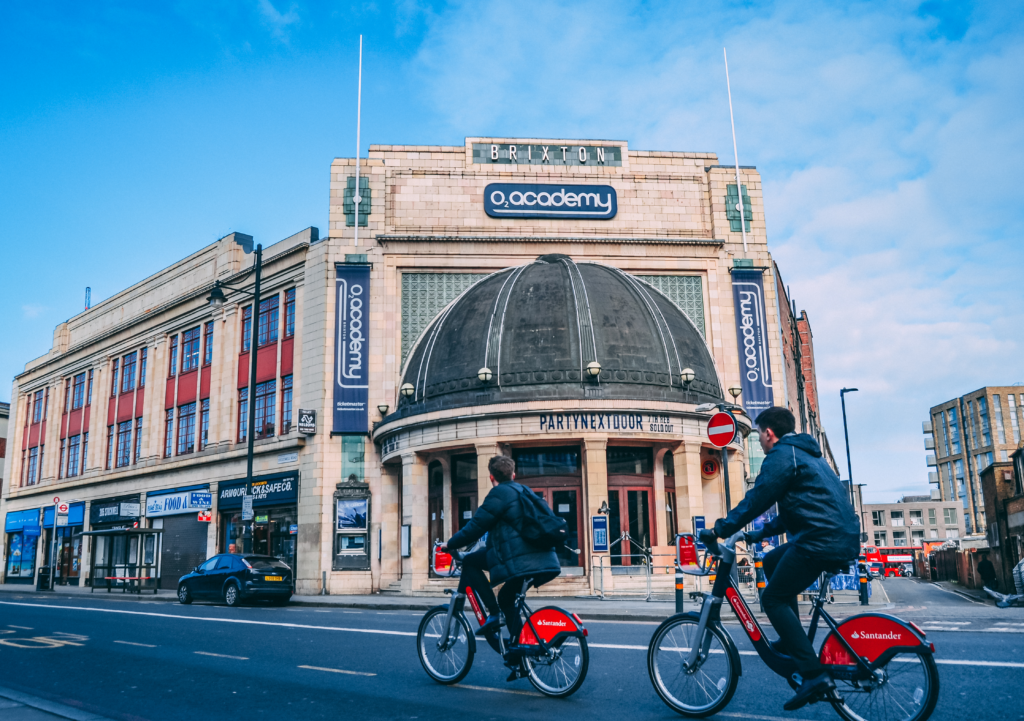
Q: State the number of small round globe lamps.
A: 6